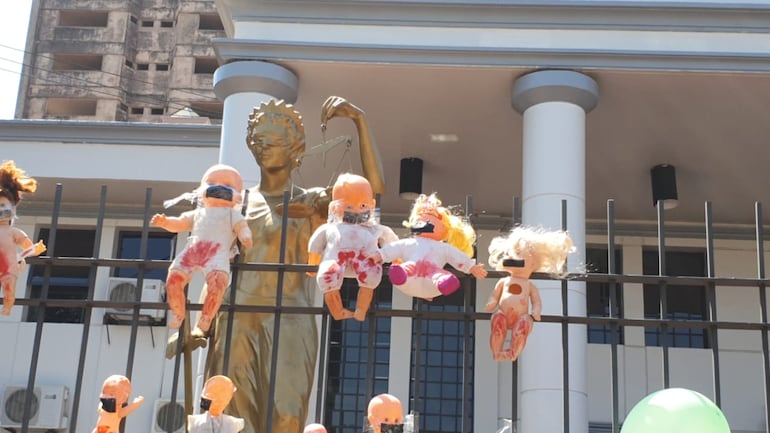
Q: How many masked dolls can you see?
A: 8